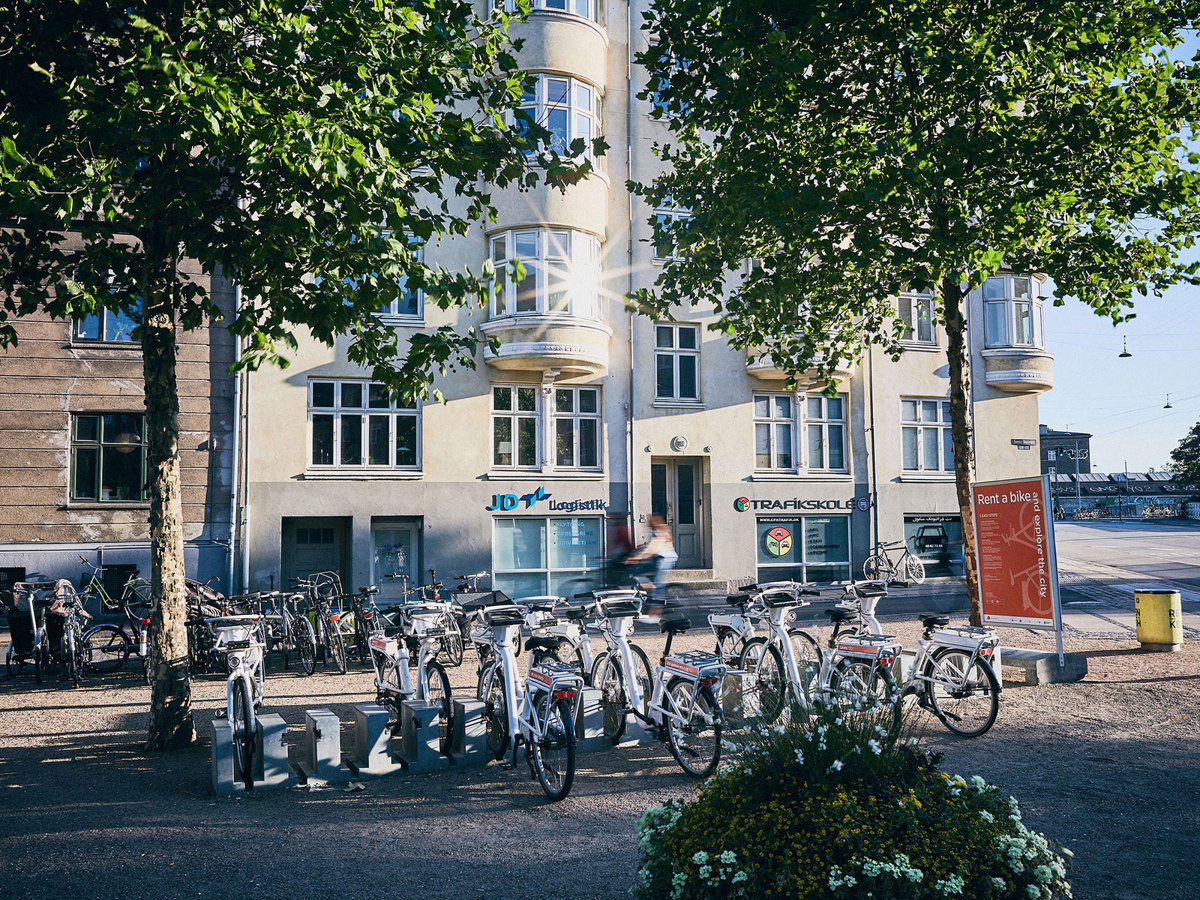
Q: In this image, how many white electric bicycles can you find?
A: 9